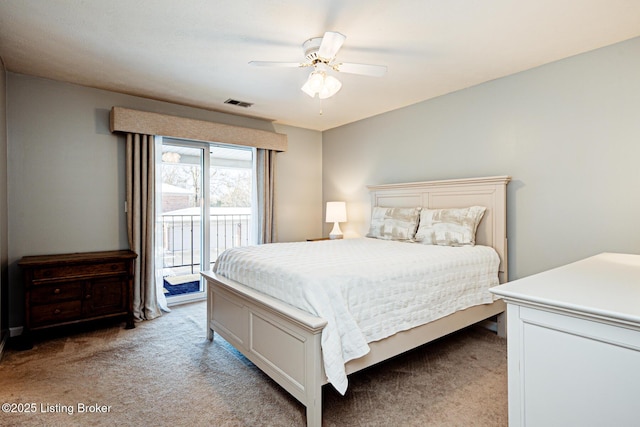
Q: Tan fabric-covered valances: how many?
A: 1